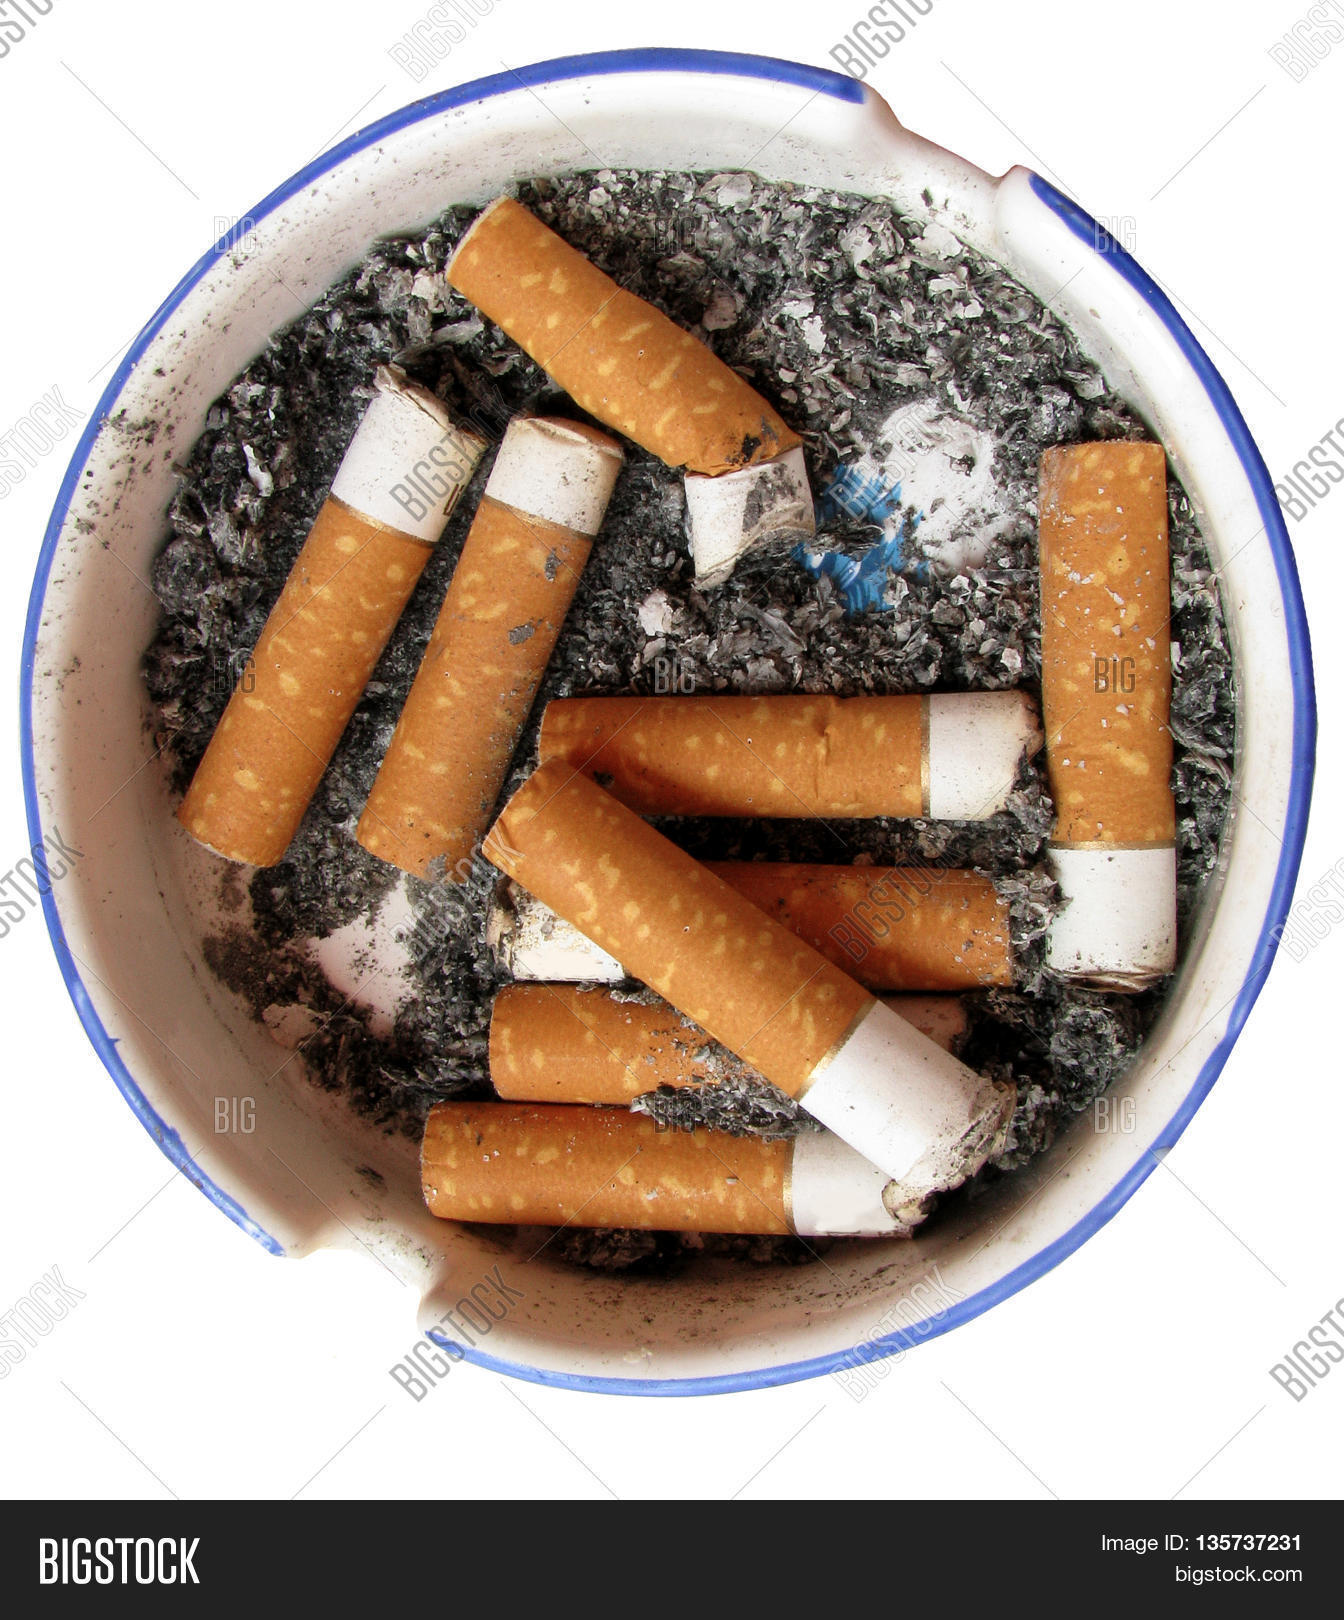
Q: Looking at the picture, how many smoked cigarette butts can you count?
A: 9